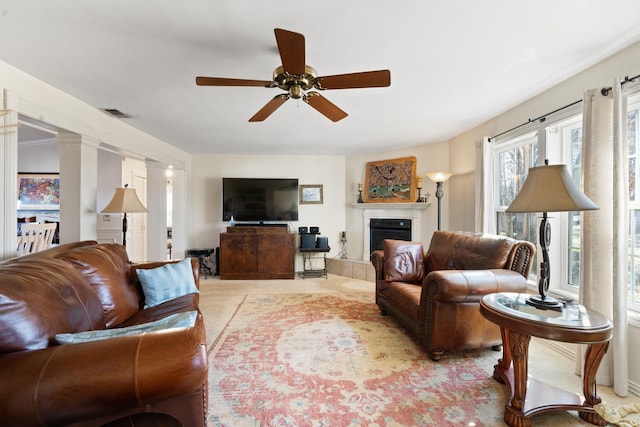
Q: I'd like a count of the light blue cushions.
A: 2